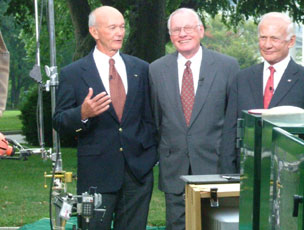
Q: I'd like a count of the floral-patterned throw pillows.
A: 0